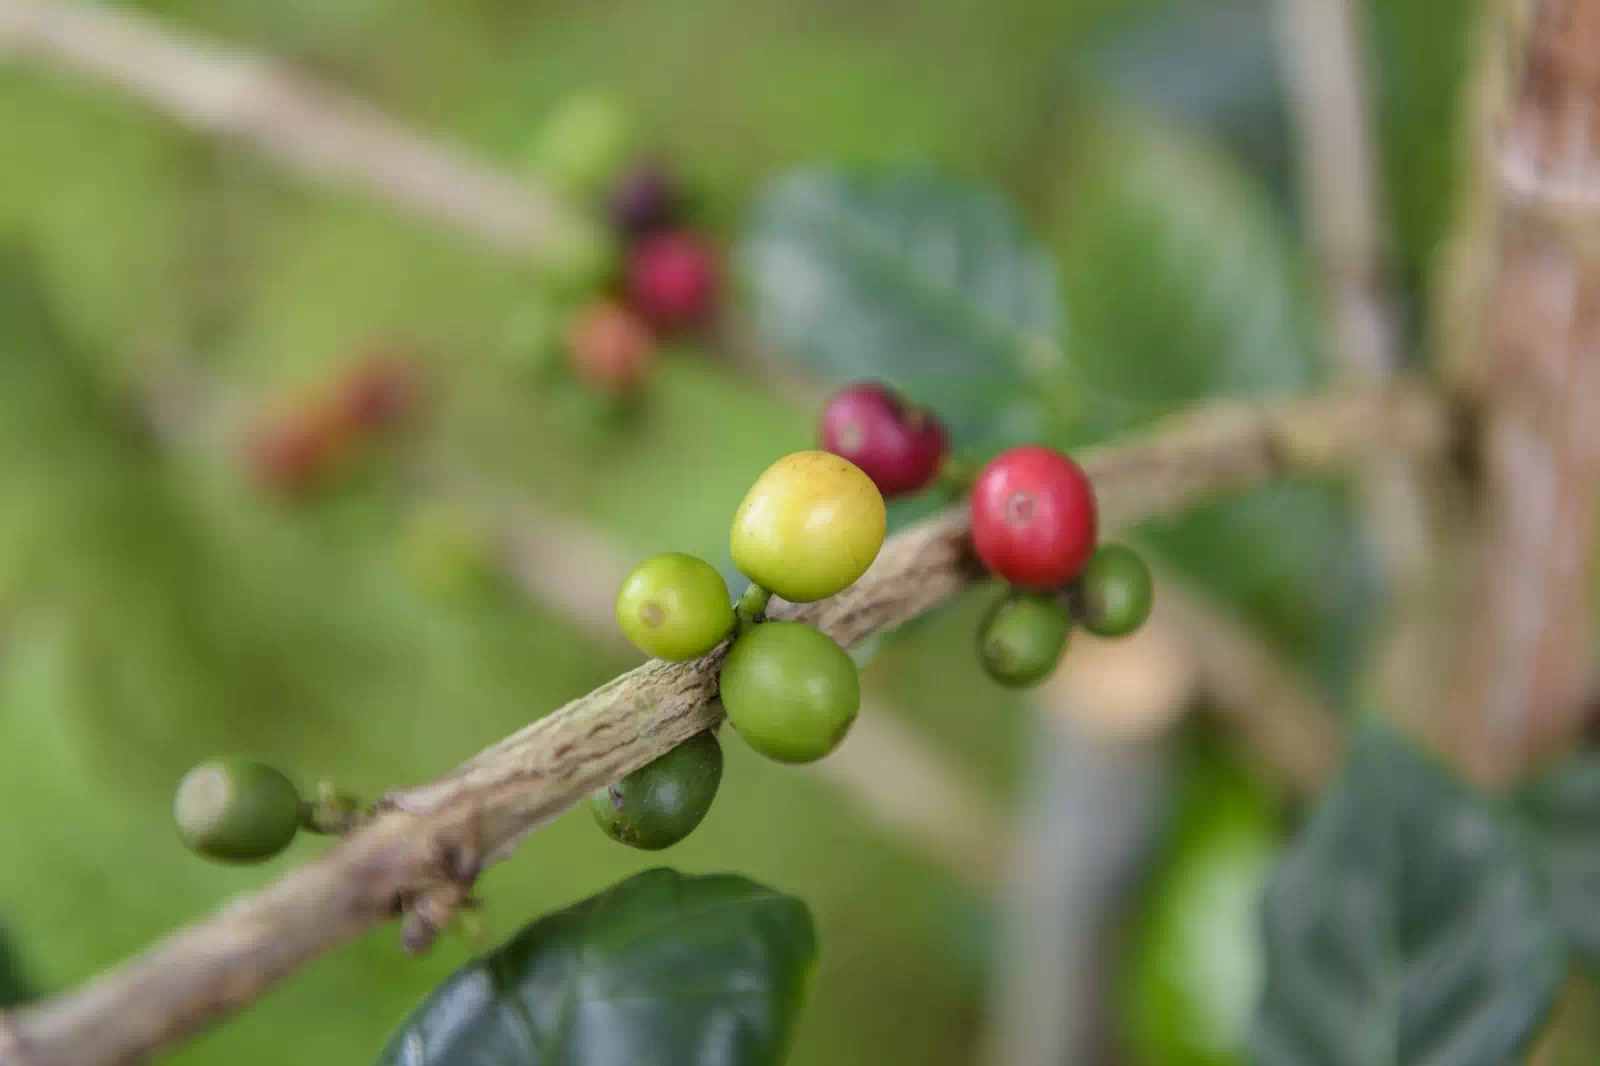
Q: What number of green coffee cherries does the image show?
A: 6